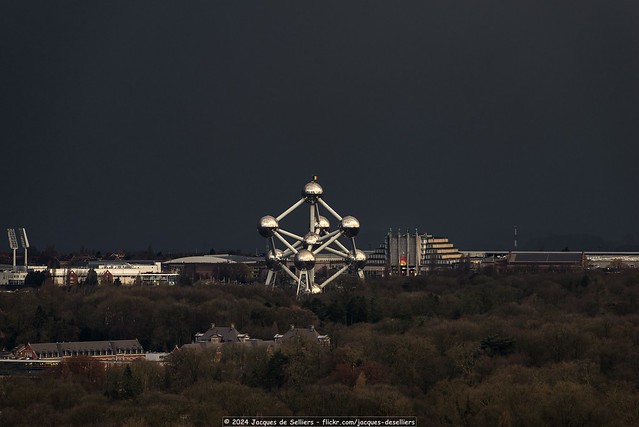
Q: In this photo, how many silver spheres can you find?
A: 9